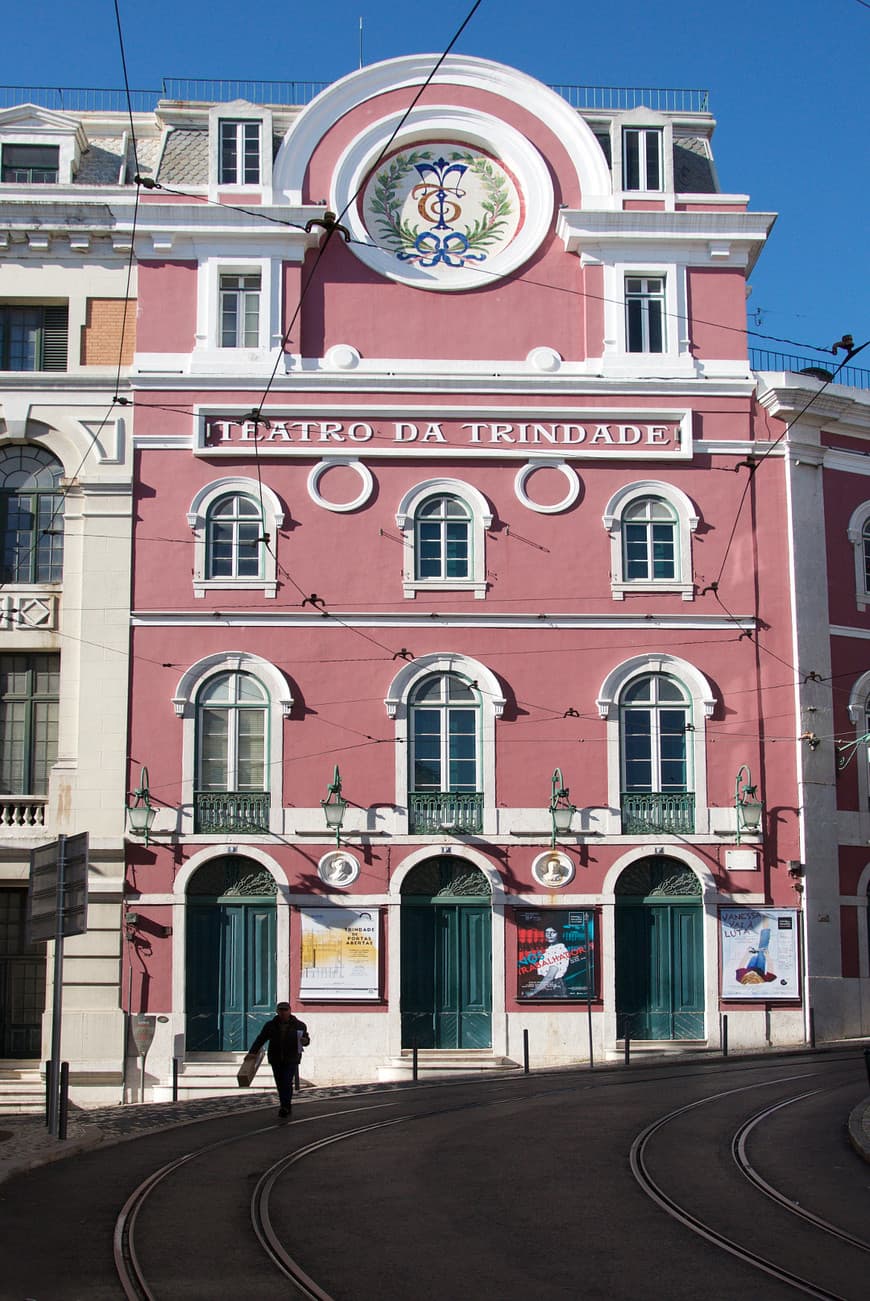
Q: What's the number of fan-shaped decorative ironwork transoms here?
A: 3